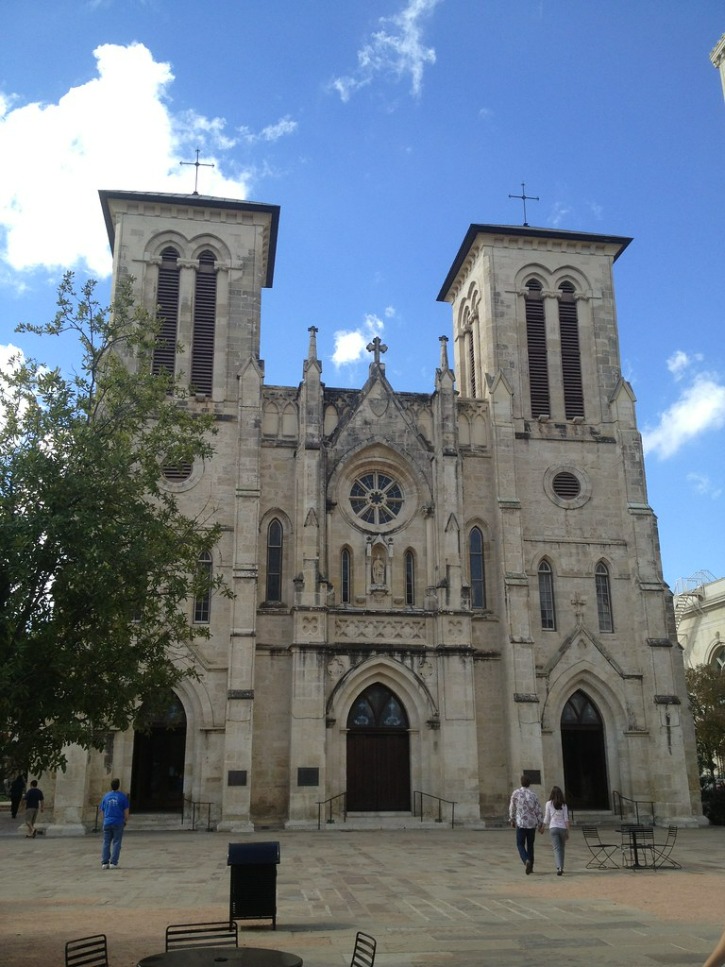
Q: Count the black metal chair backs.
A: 7